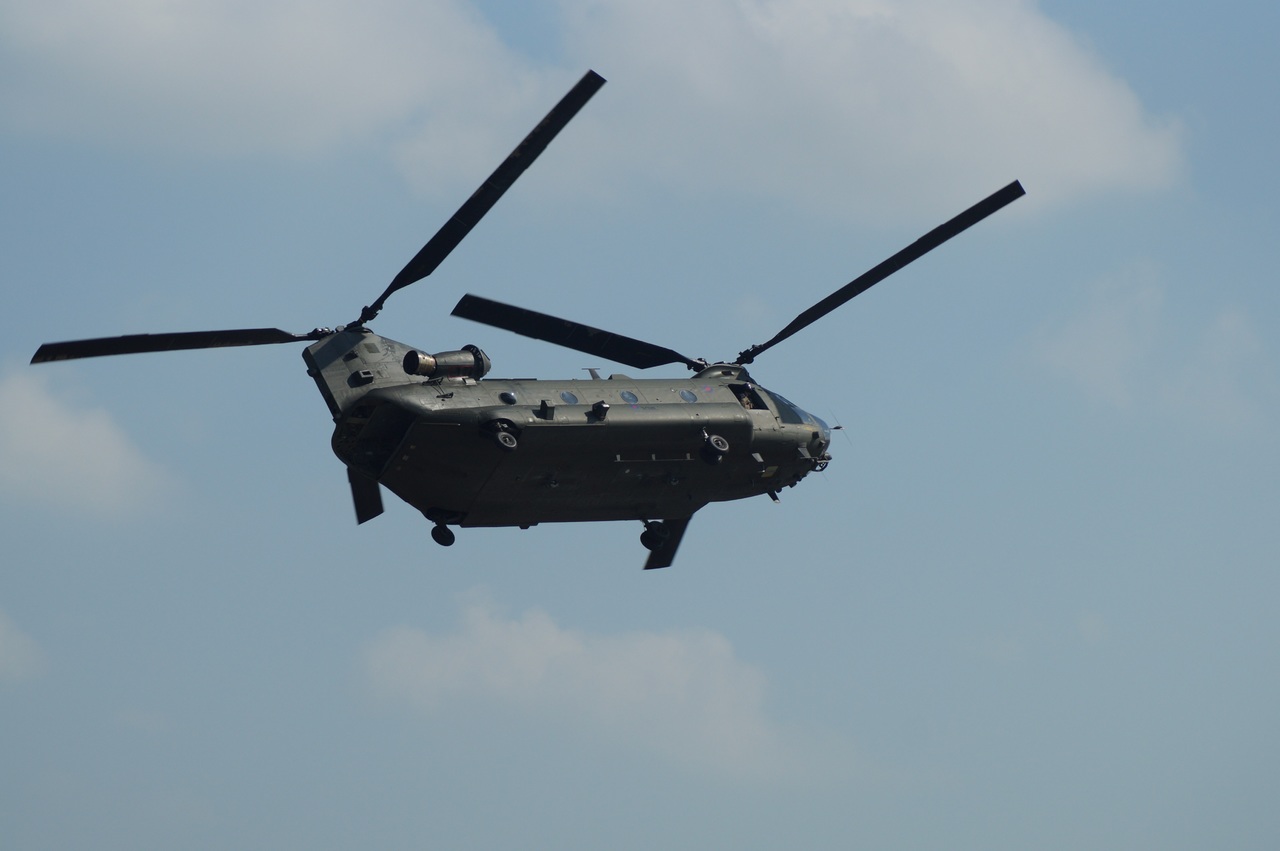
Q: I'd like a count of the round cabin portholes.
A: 4